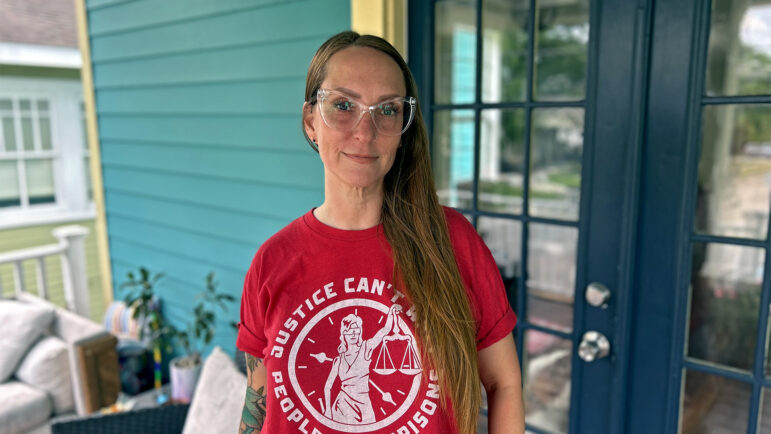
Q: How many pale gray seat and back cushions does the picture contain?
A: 4